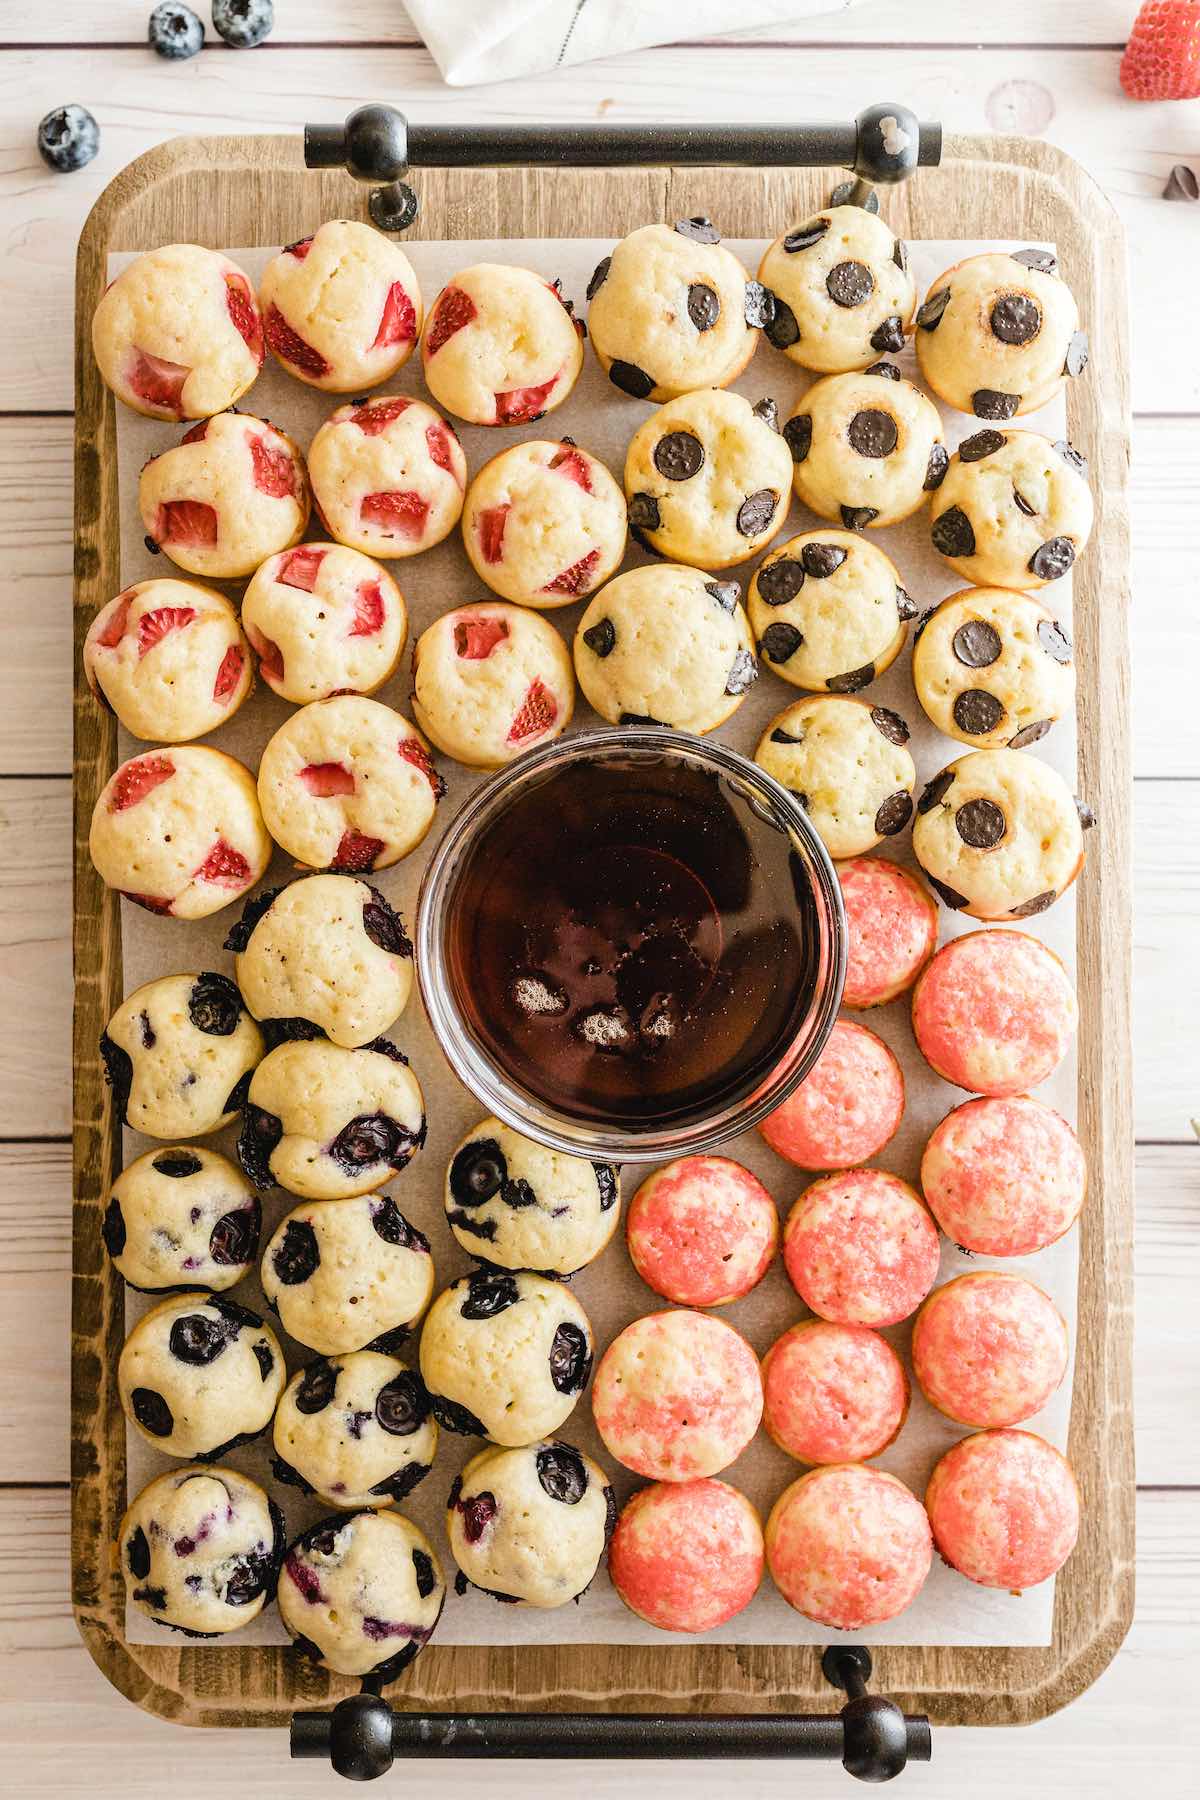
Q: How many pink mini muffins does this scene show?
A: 12